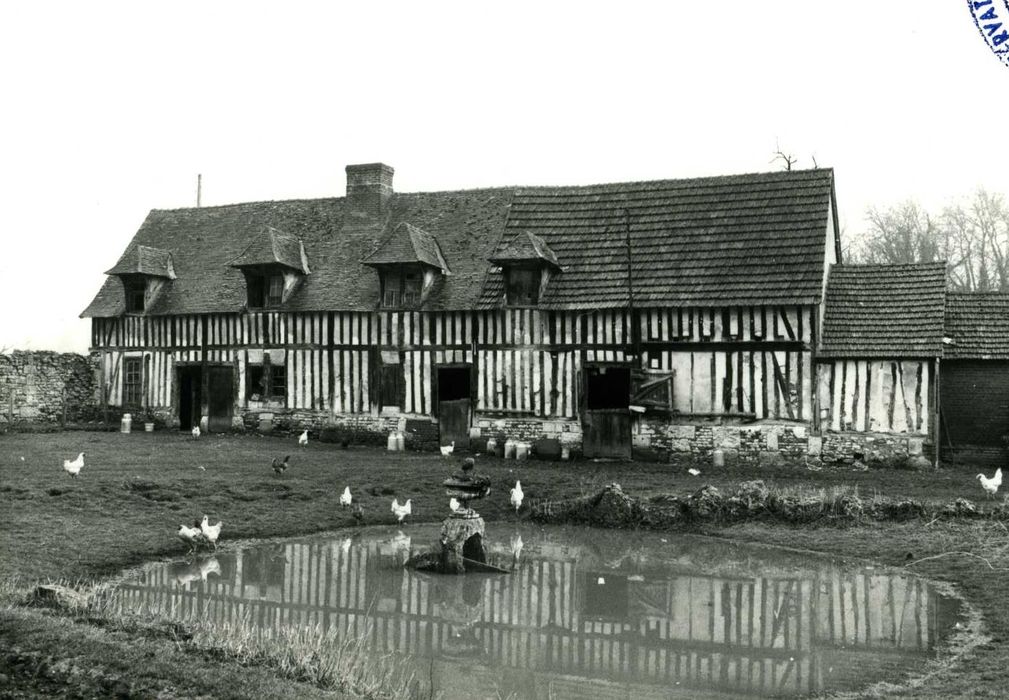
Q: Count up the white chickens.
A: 11